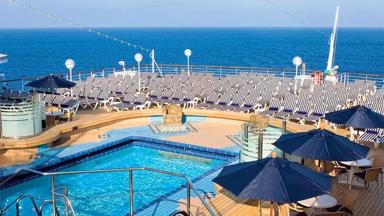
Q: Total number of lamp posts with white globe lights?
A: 4